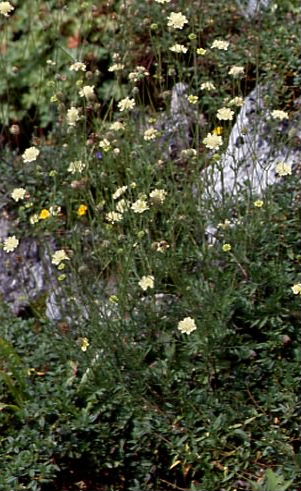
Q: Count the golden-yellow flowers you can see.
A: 3